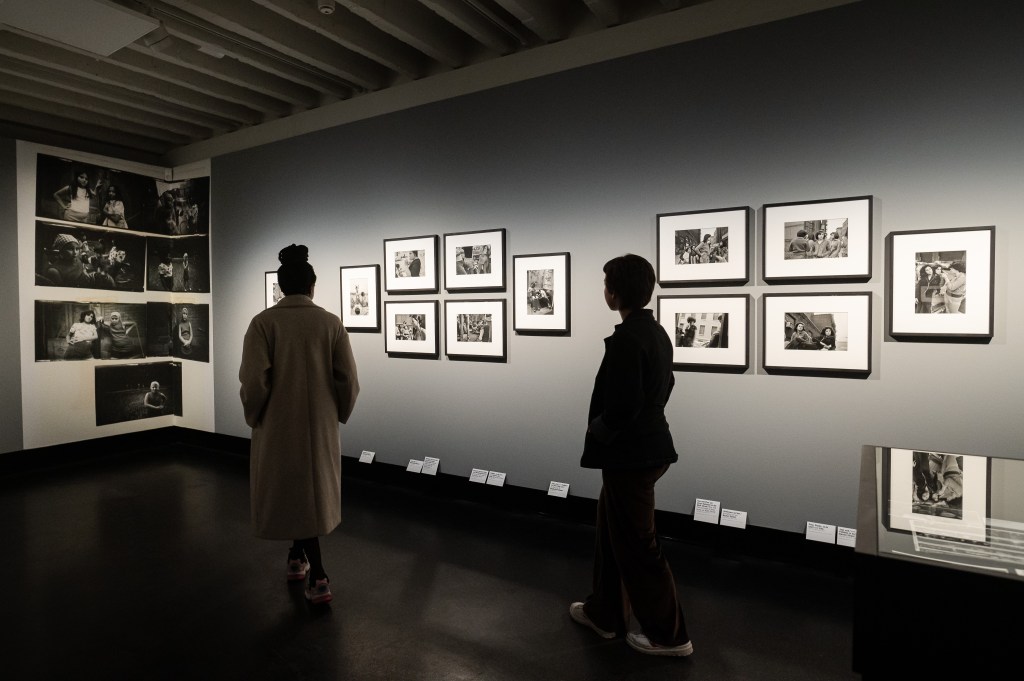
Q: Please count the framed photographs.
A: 12